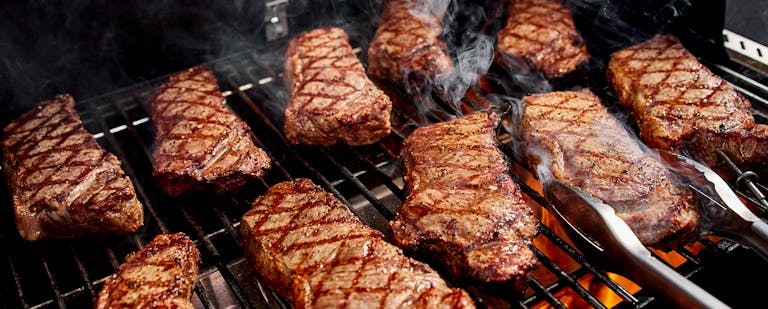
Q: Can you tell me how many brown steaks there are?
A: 10